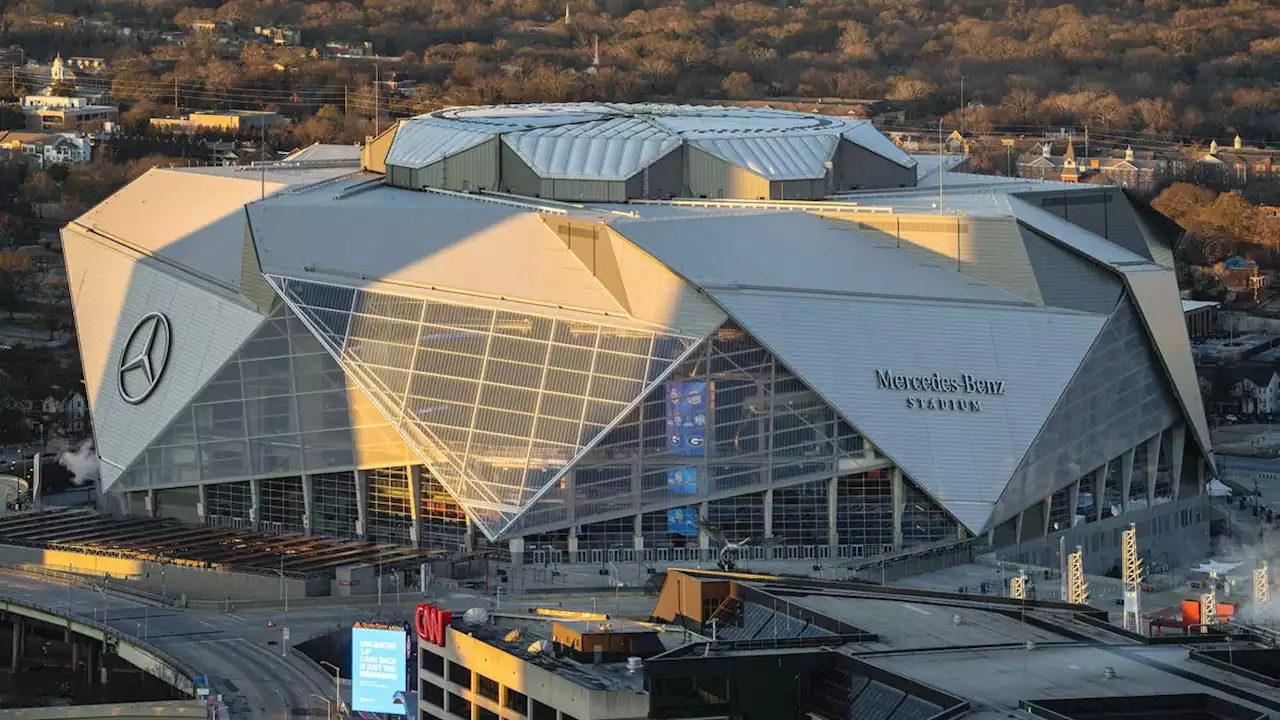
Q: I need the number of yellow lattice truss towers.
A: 5